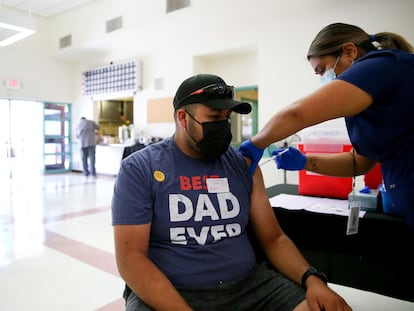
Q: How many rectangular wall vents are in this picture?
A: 3